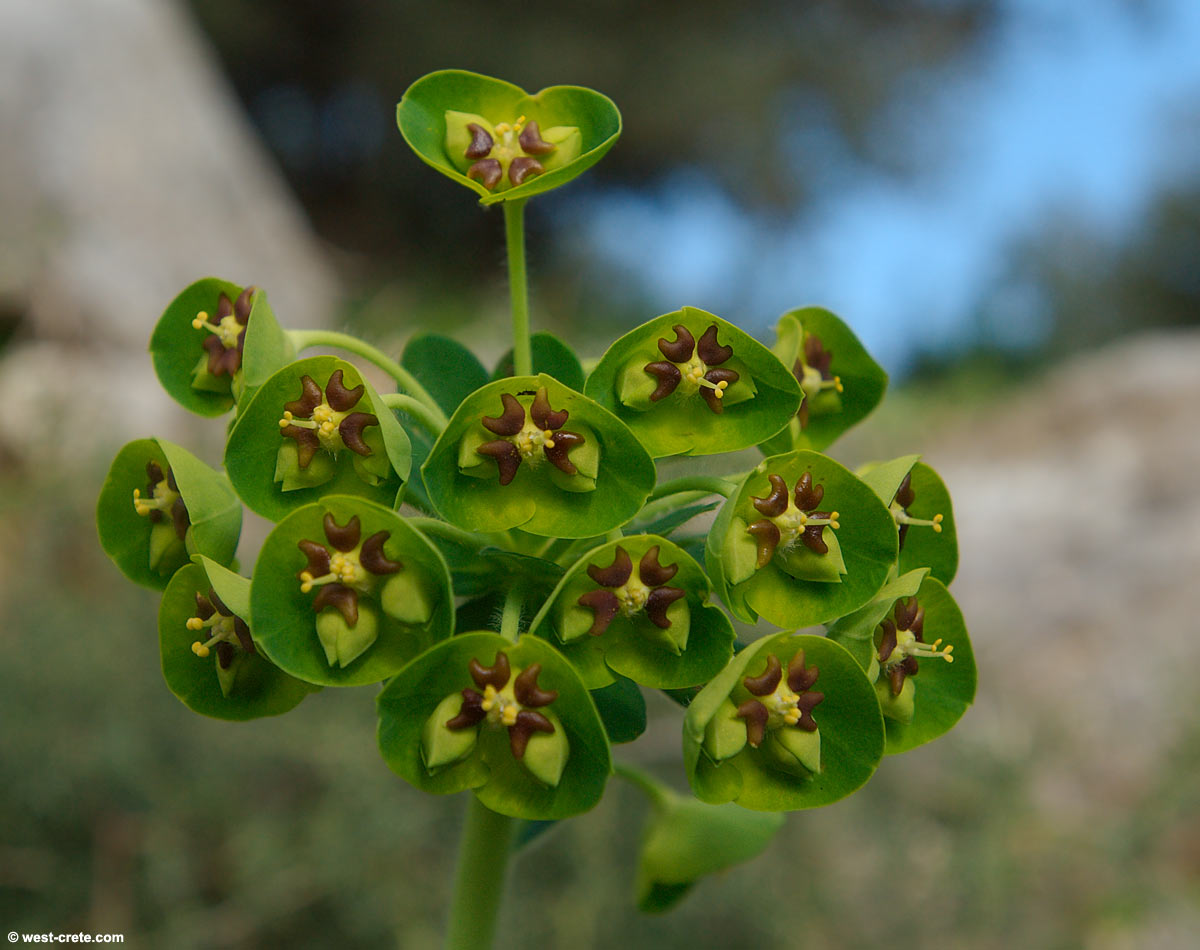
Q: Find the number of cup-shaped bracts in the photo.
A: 15